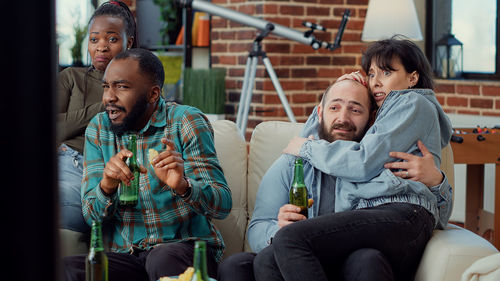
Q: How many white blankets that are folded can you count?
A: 1